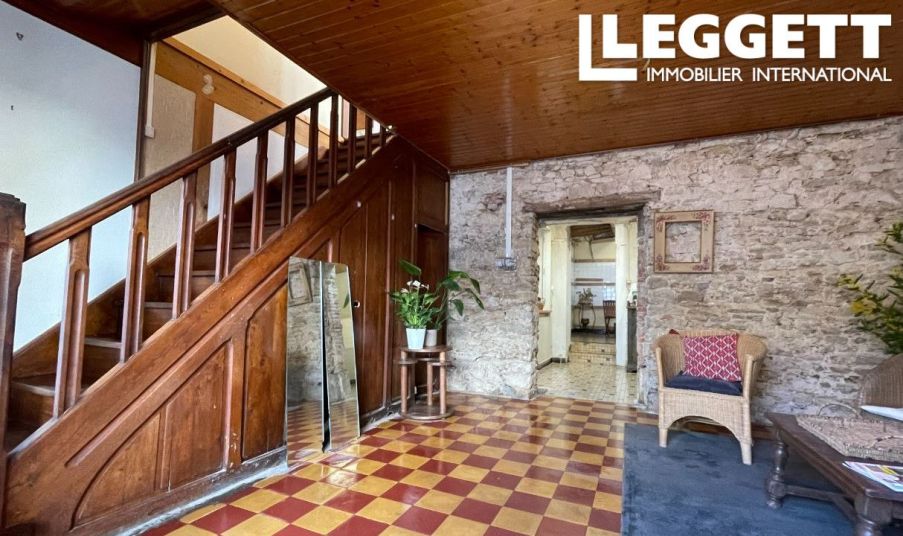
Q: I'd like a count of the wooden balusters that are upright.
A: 11